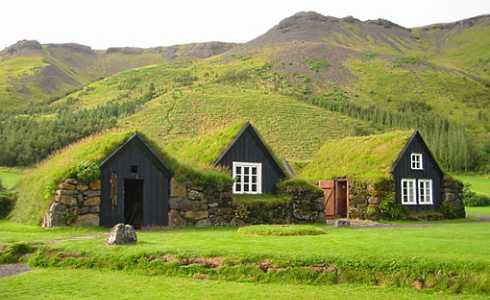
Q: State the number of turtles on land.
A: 0